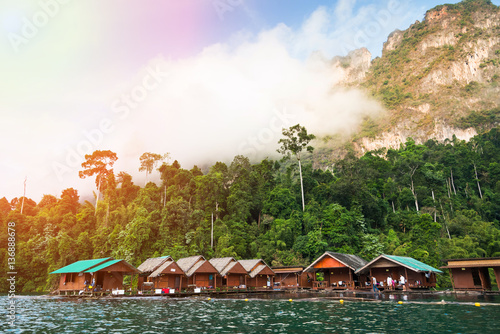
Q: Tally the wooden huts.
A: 9